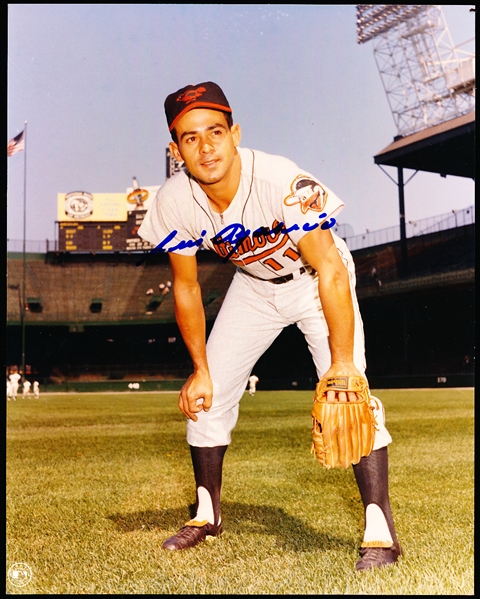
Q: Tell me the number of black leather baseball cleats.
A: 2